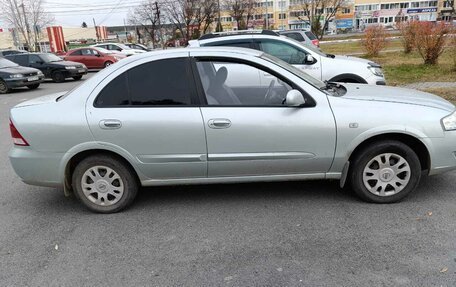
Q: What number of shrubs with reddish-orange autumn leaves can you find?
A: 3